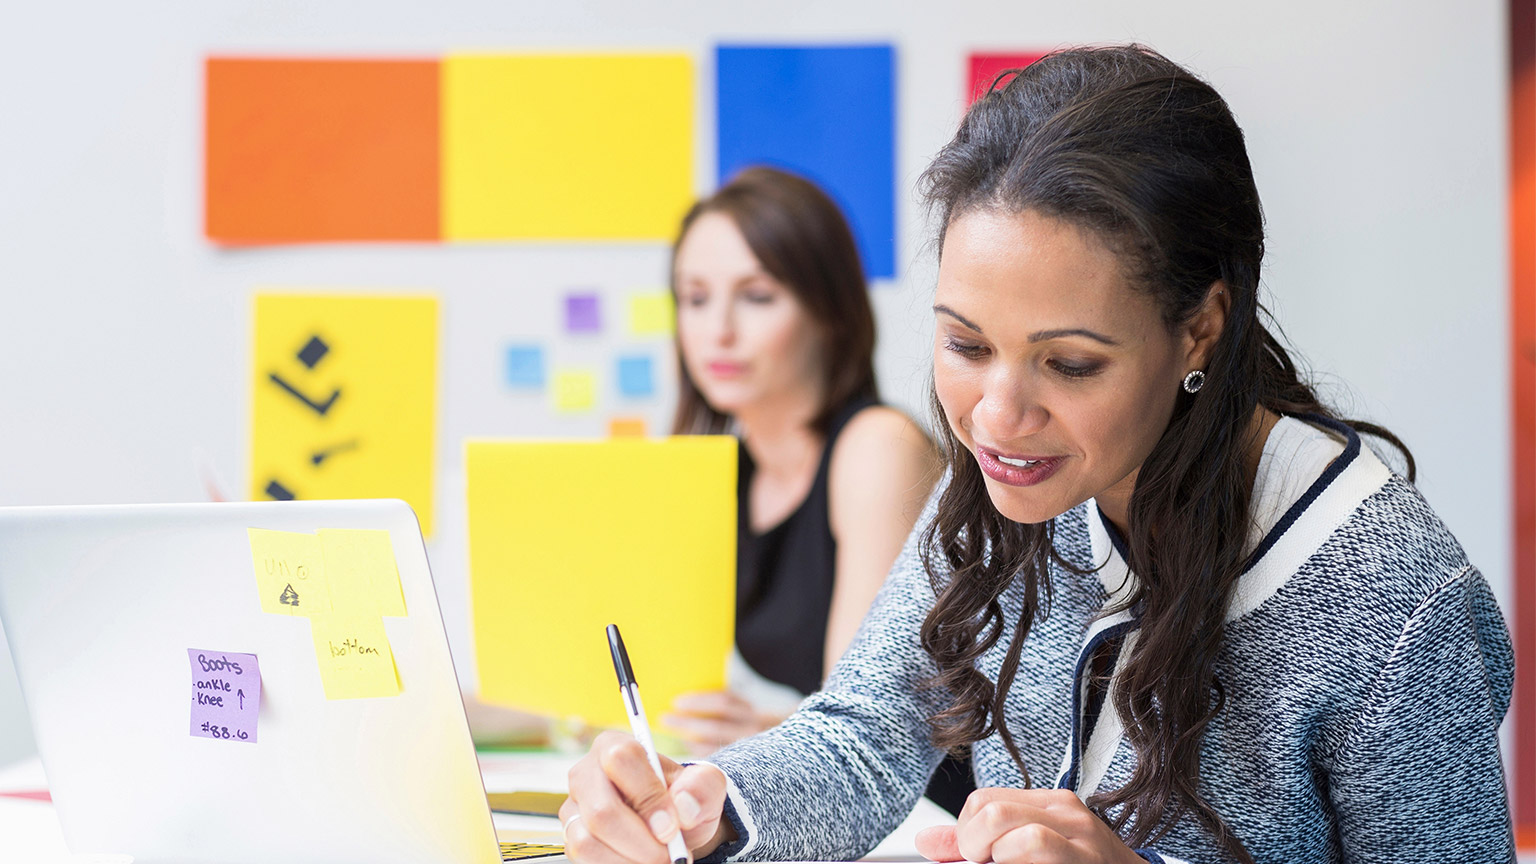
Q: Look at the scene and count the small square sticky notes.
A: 10